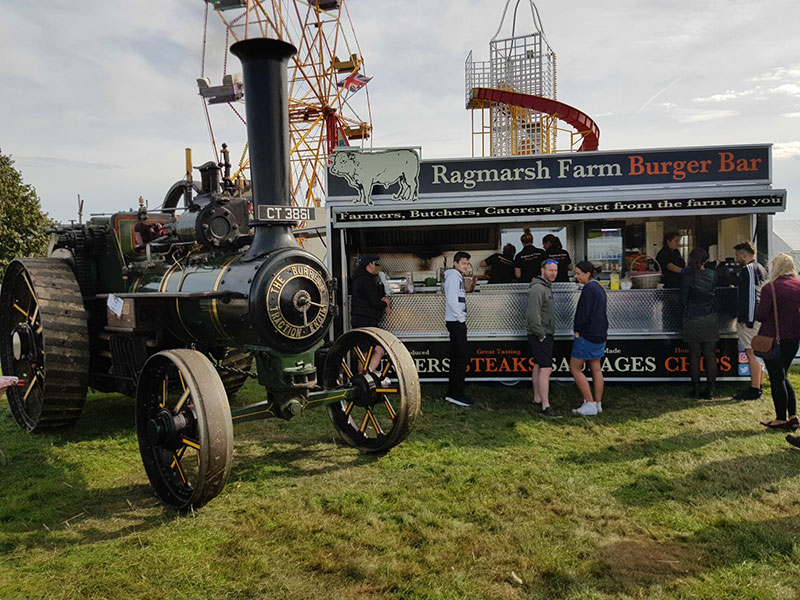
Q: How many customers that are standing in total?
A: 7